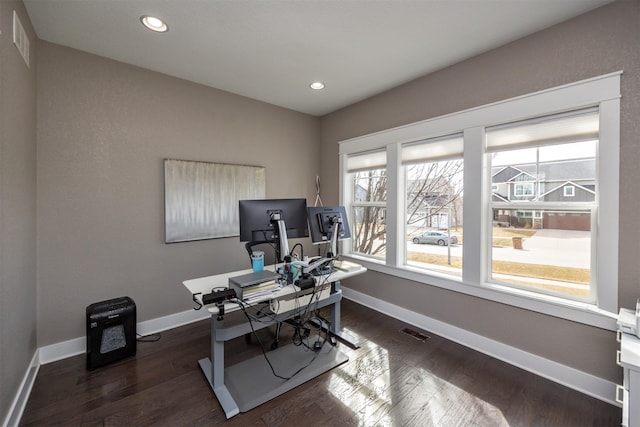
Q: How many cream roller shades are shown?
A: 3